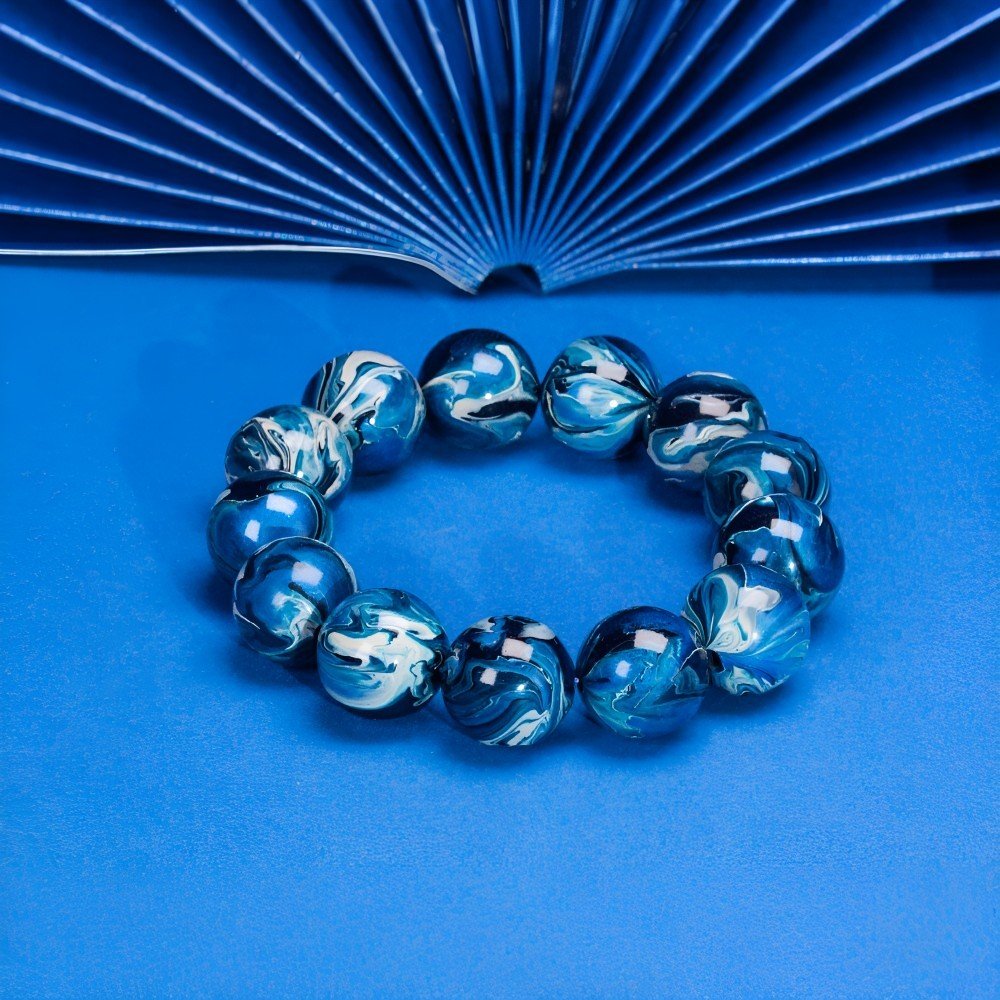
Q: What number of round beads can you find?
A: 13